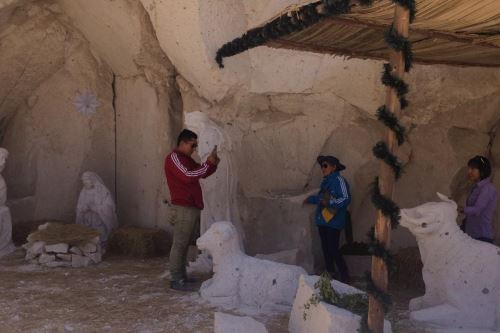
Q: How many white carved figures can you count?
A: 5